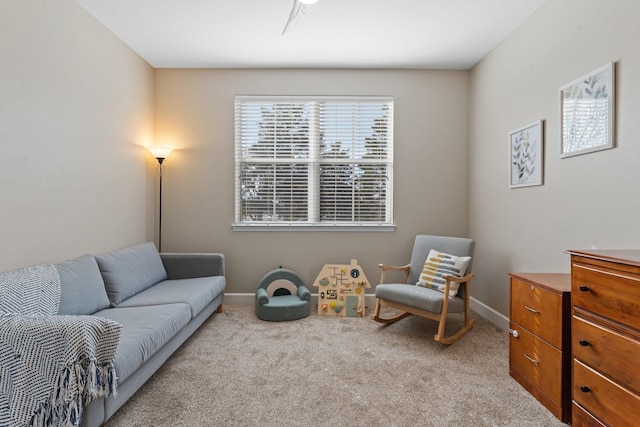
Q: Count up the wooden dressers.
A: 2